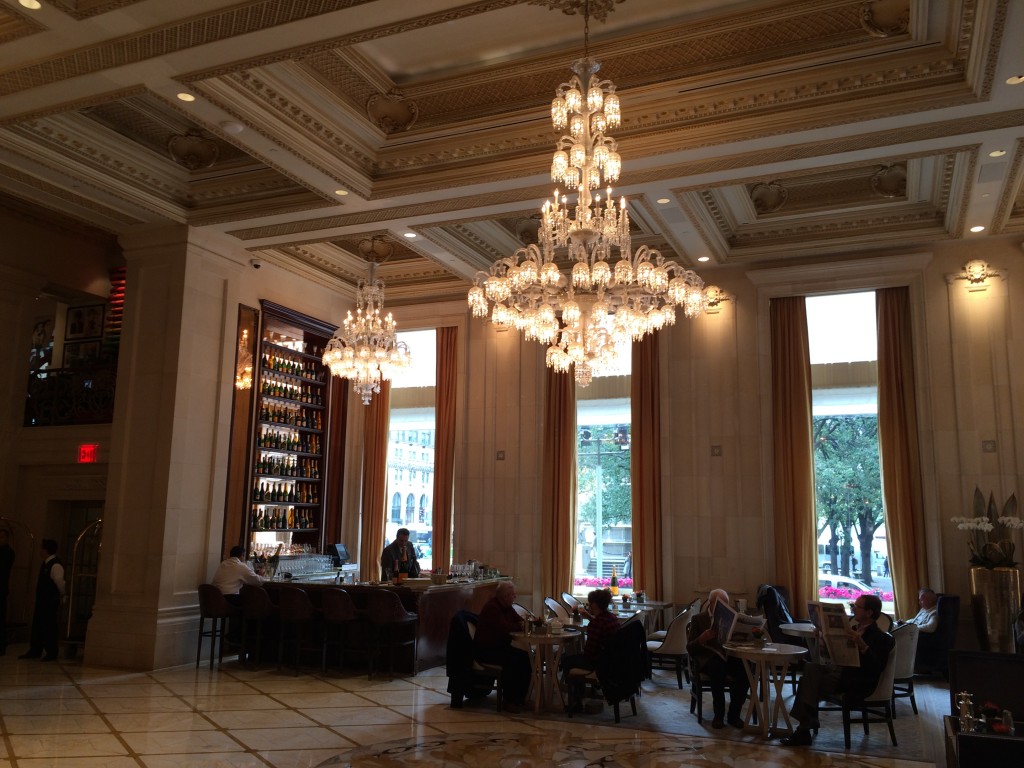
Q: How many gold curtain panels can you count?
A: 6